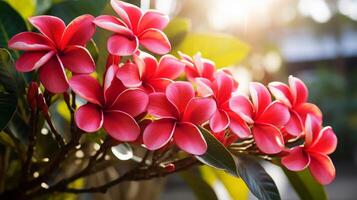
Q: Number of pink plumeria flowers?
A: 10